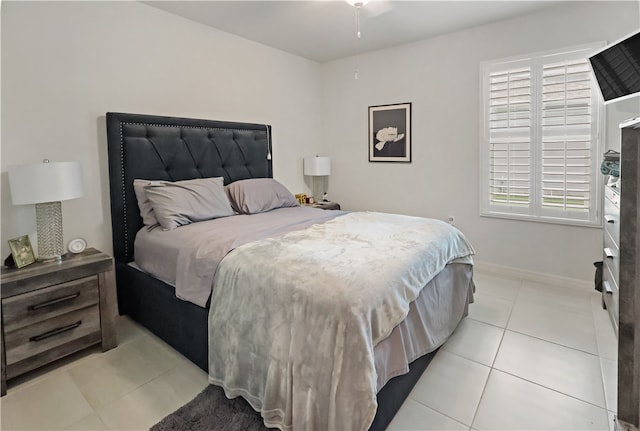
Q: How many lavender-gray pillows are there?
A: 3